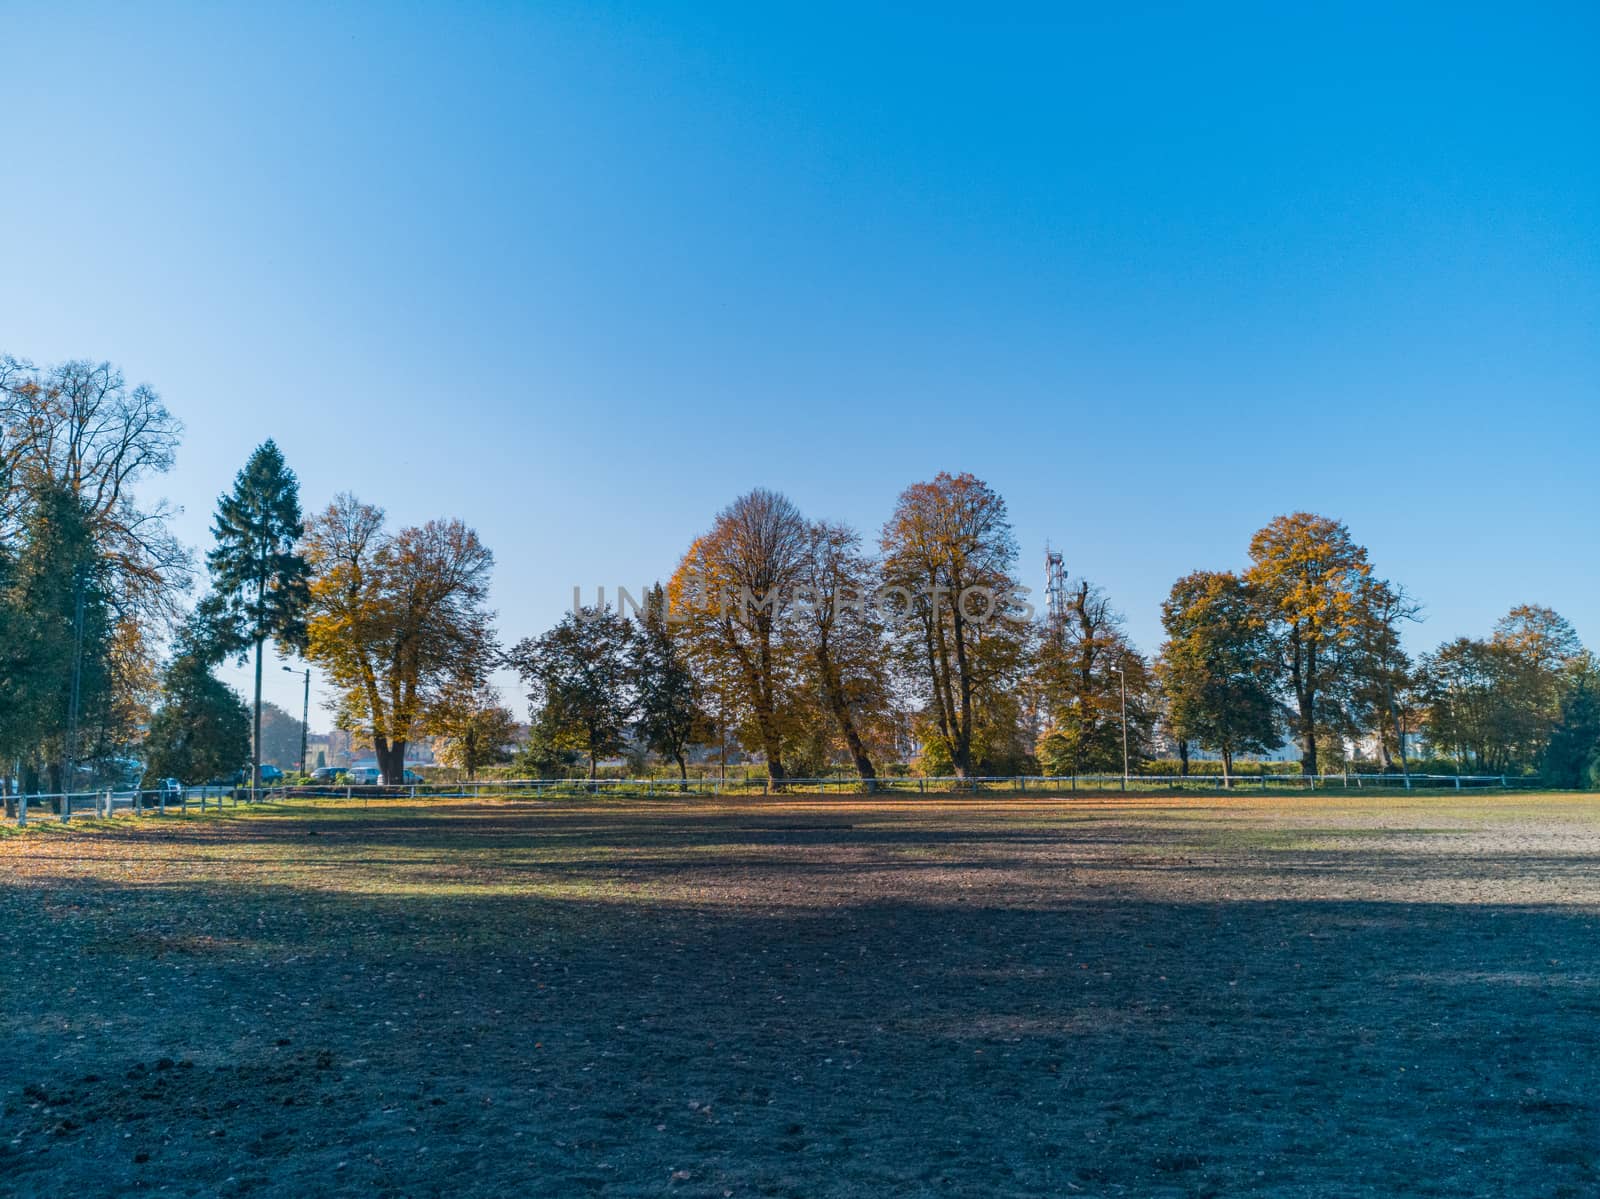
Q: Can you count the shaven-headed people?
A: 0